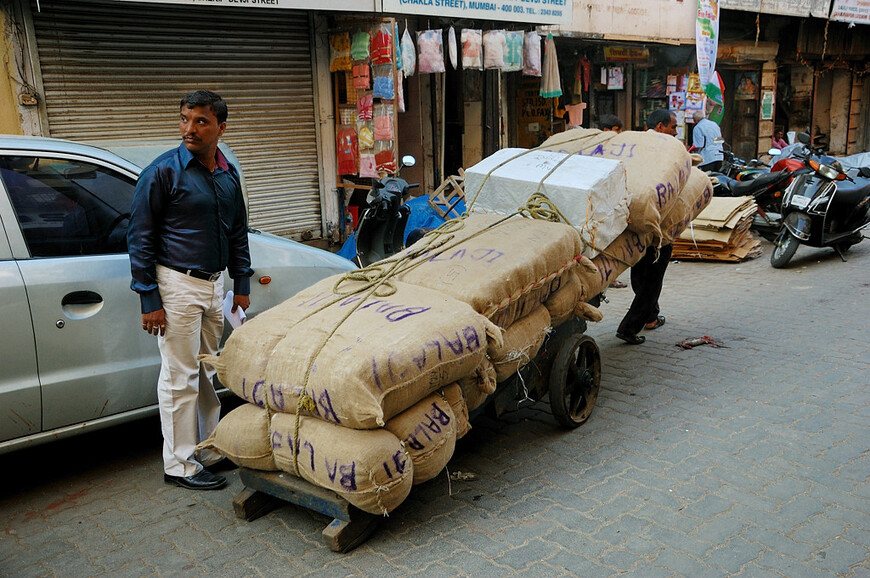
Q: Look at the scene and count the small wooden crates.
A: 1